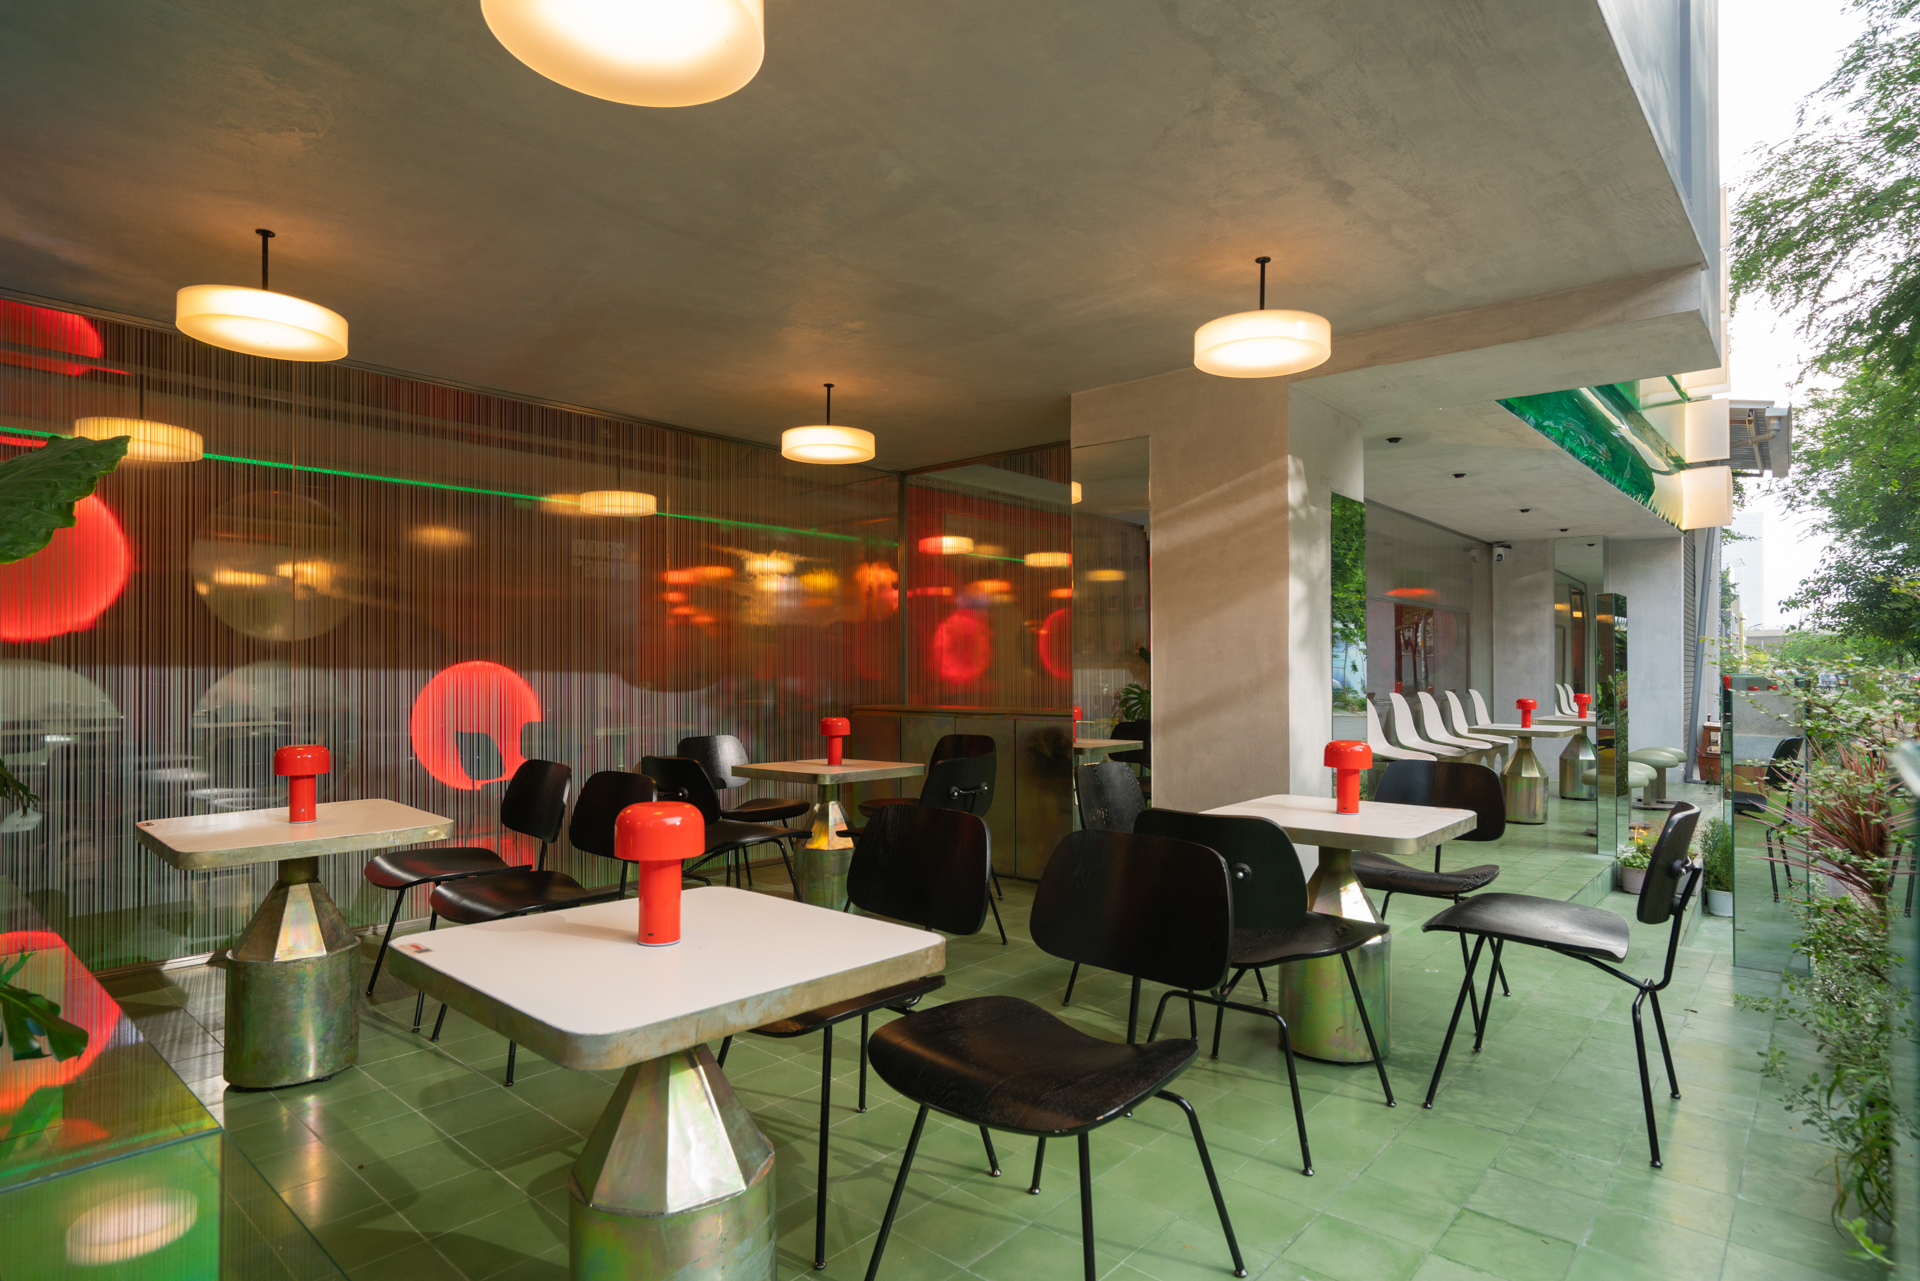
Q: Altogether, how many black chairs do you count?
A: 12